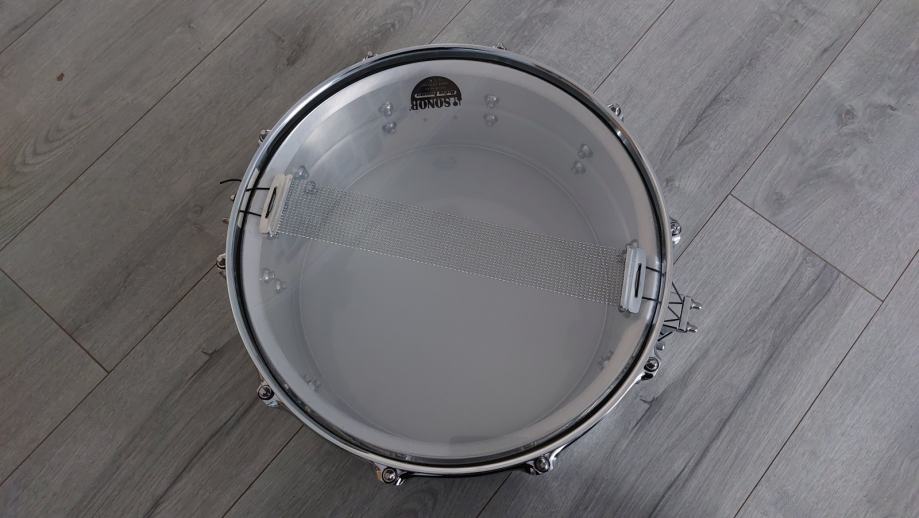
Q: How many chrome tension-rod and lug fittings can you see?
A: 10